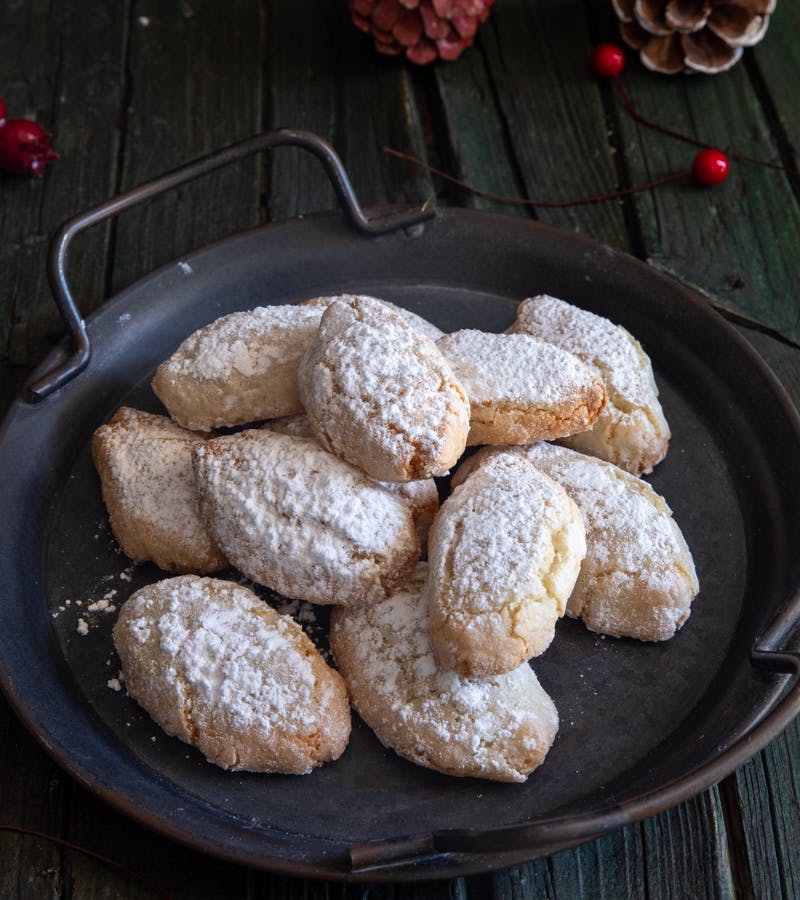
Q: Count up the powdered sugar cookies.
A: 12